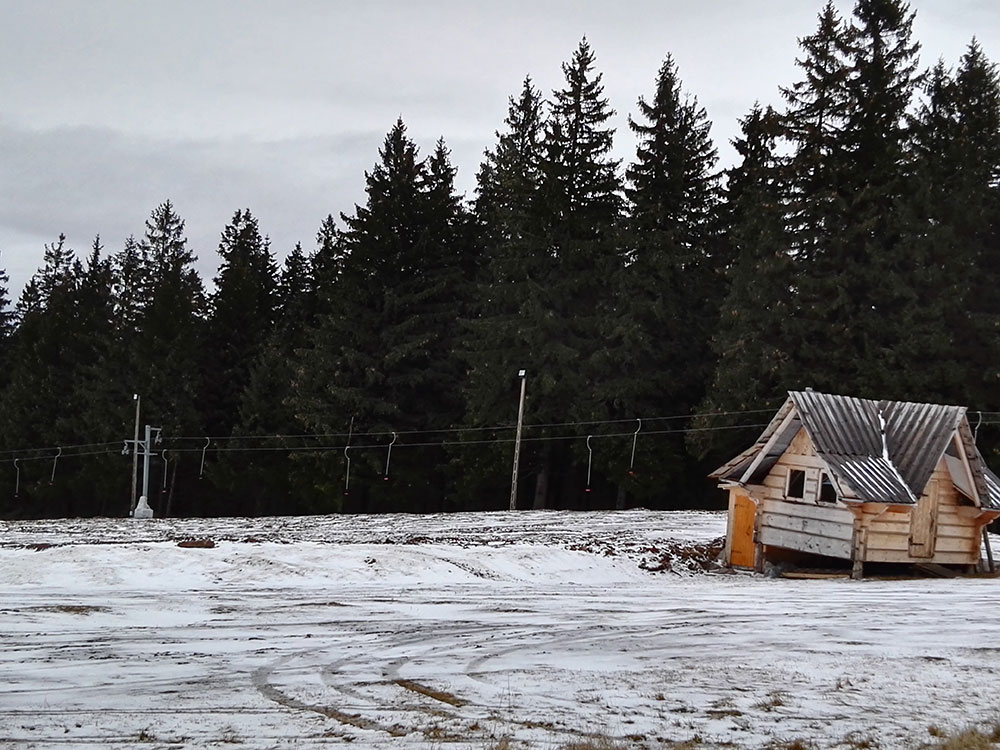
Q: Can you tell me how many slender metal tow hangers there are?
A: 9